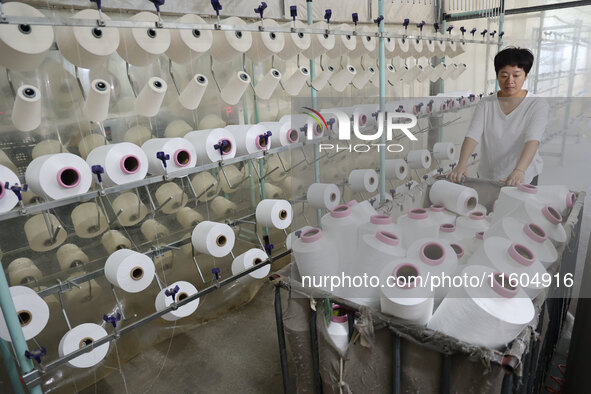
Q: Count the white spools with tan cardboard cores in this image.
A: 12